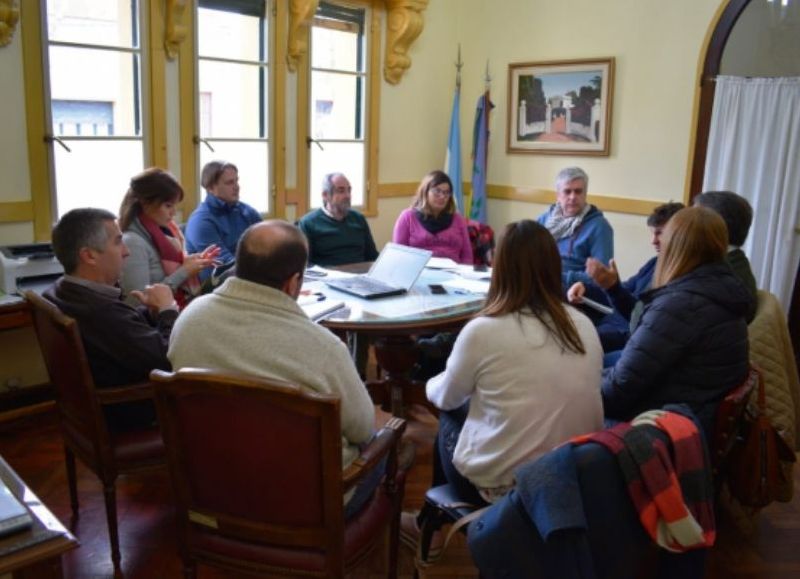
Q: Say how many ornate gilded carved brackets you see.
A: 4